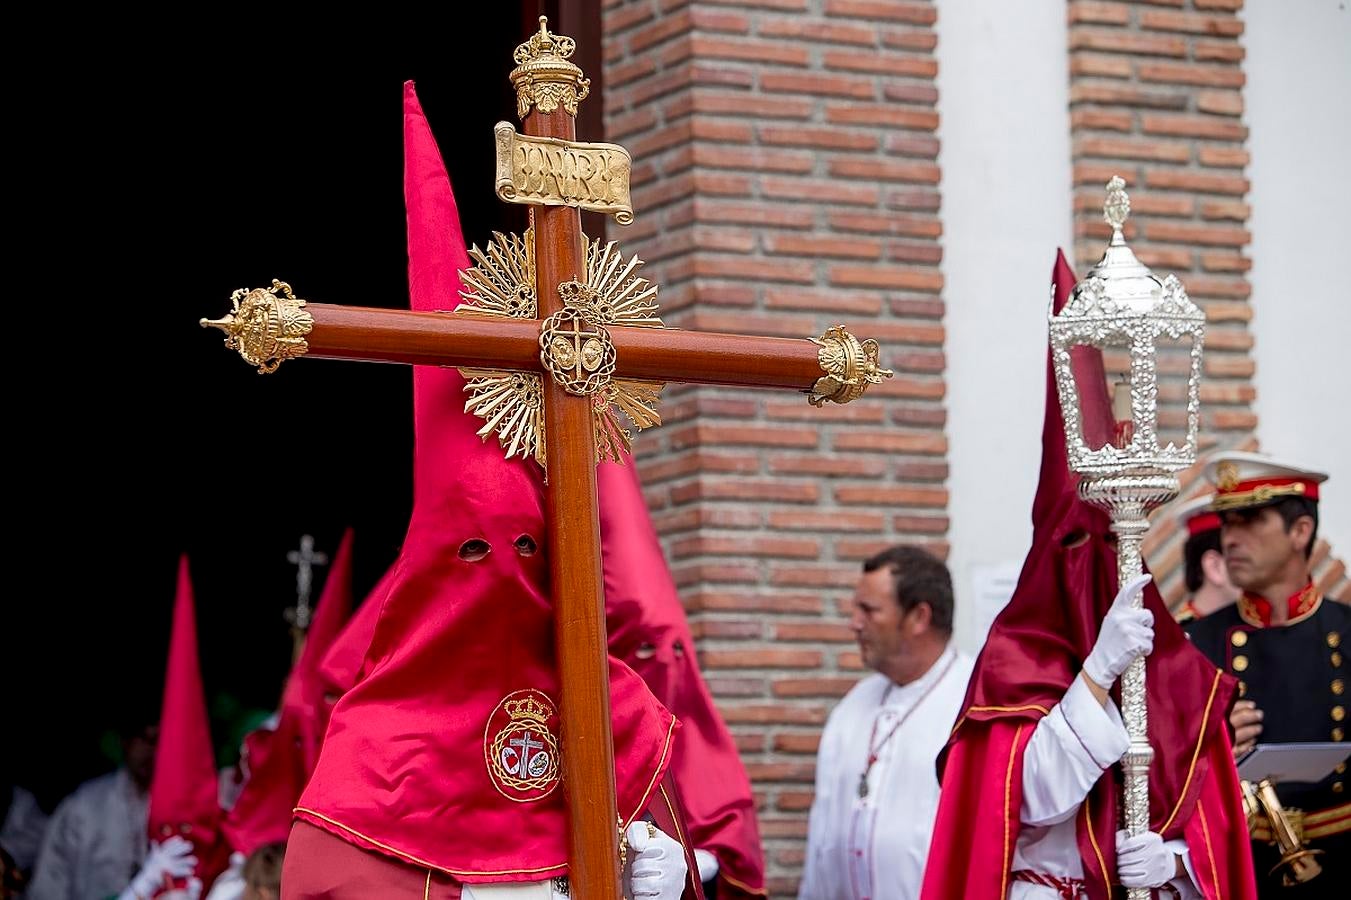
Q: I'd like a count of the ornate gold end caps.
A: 3